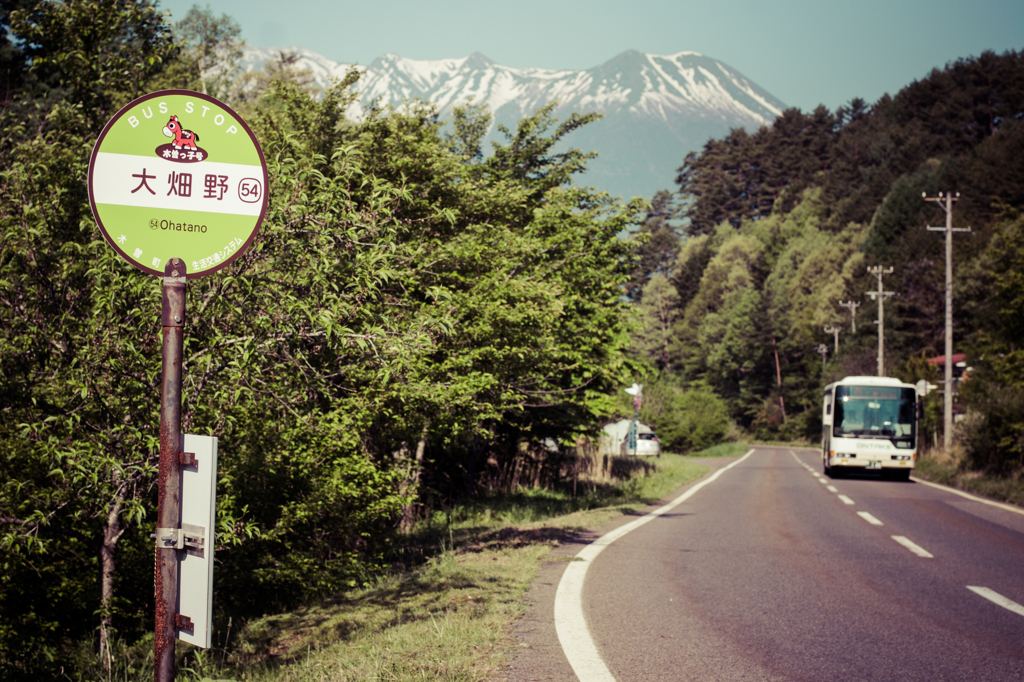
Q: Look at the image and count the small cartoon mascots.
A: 1